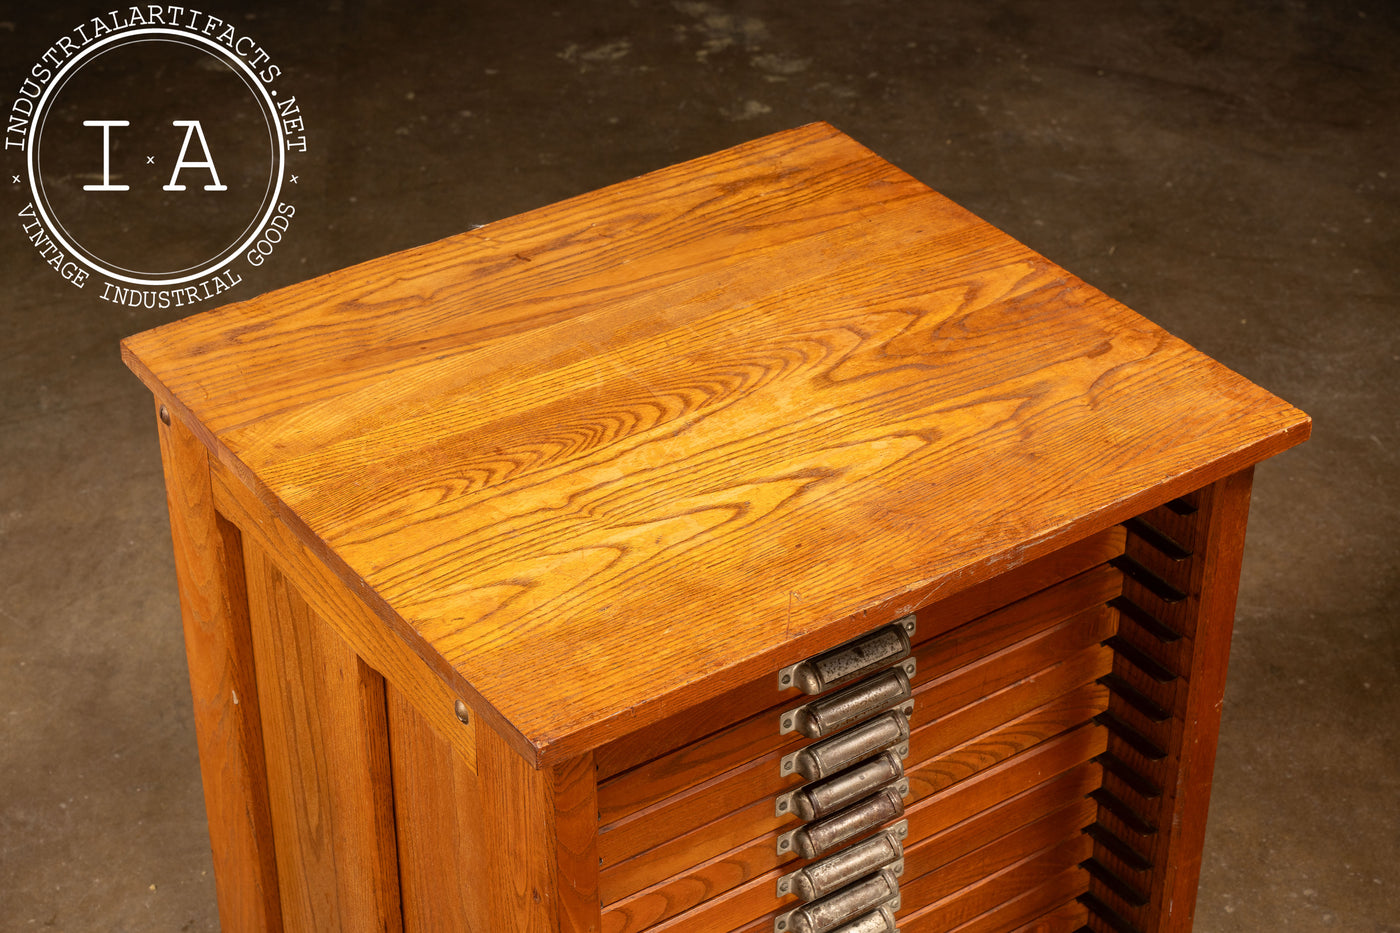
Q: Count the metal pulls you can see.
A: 8